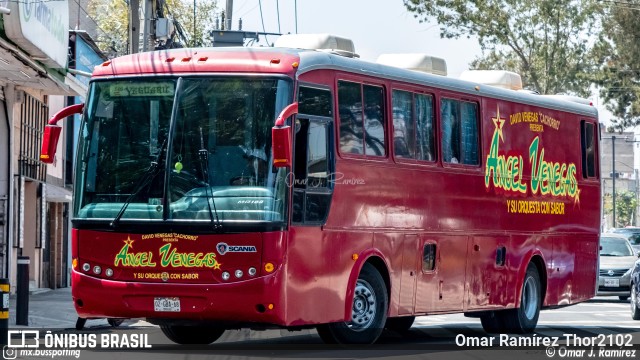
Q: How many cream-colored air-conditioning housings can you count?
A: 3